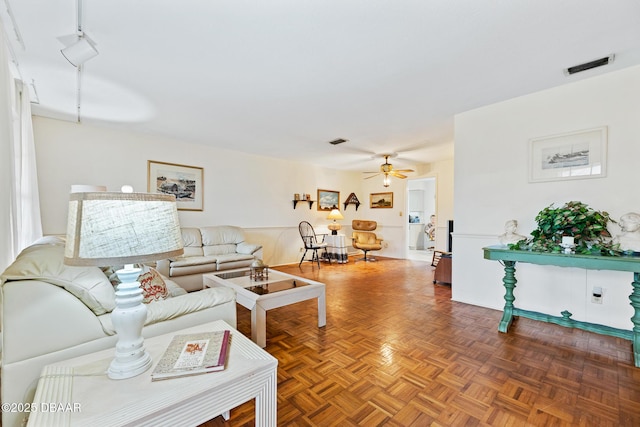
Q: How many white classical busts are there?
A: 2